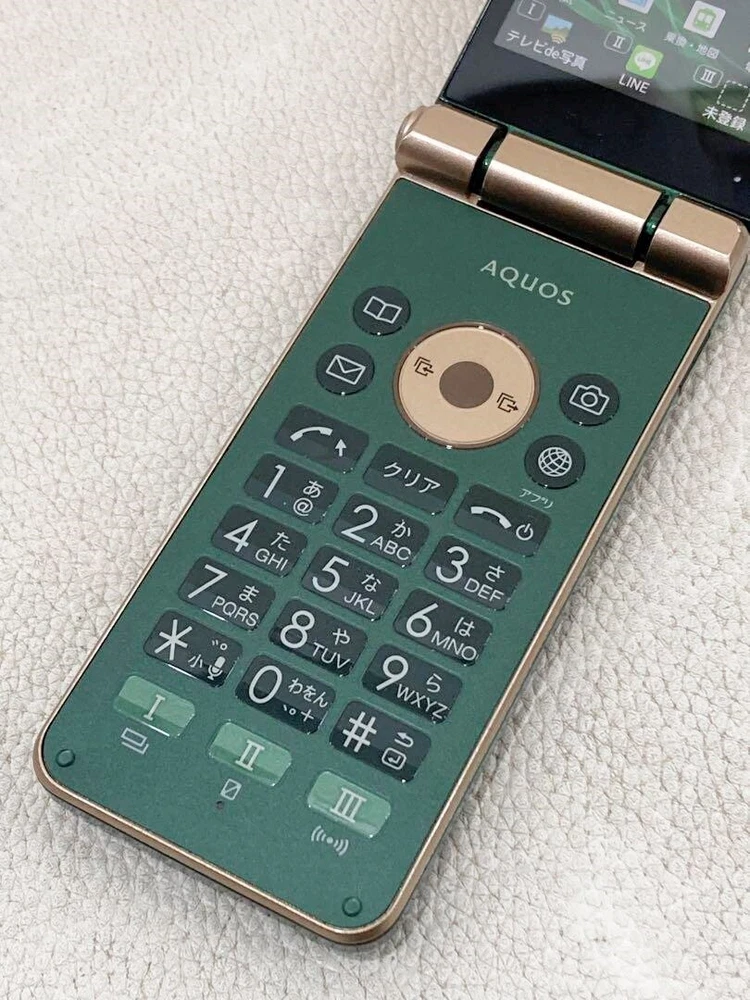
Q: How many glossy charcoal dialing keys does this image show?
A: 12